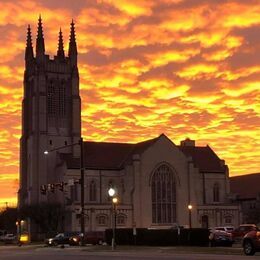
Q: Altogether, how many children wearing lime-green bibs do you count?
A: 0